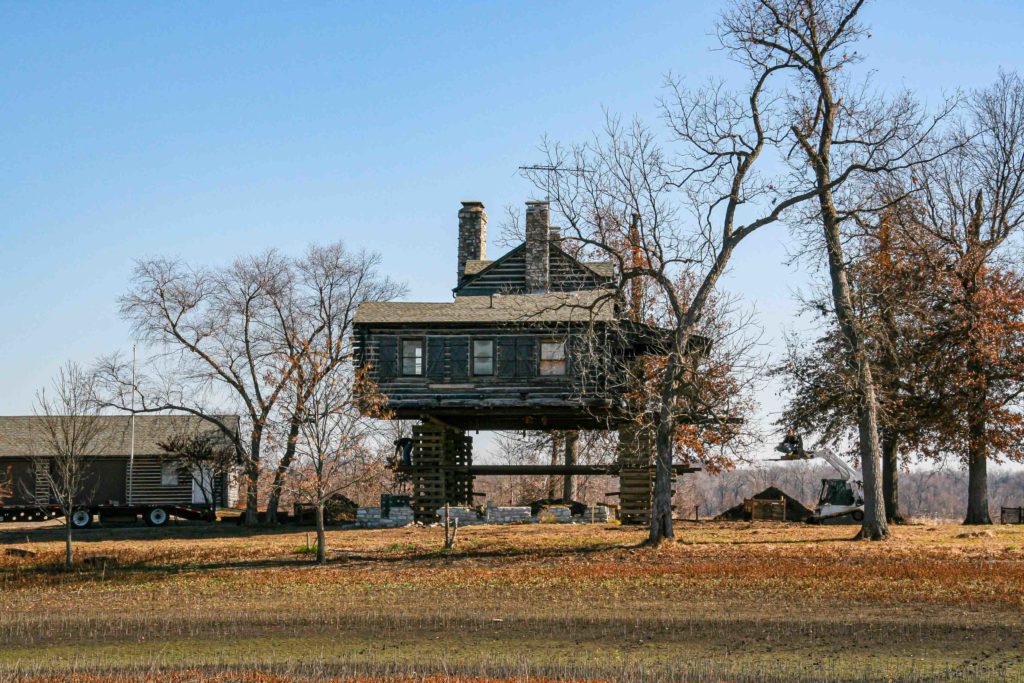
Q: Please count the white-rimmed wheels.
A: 2